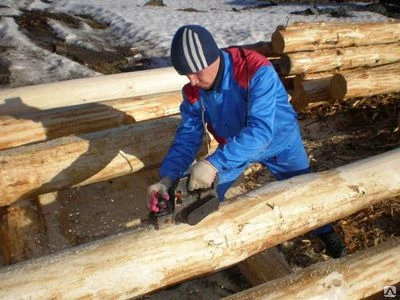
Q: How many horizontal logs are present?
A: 8